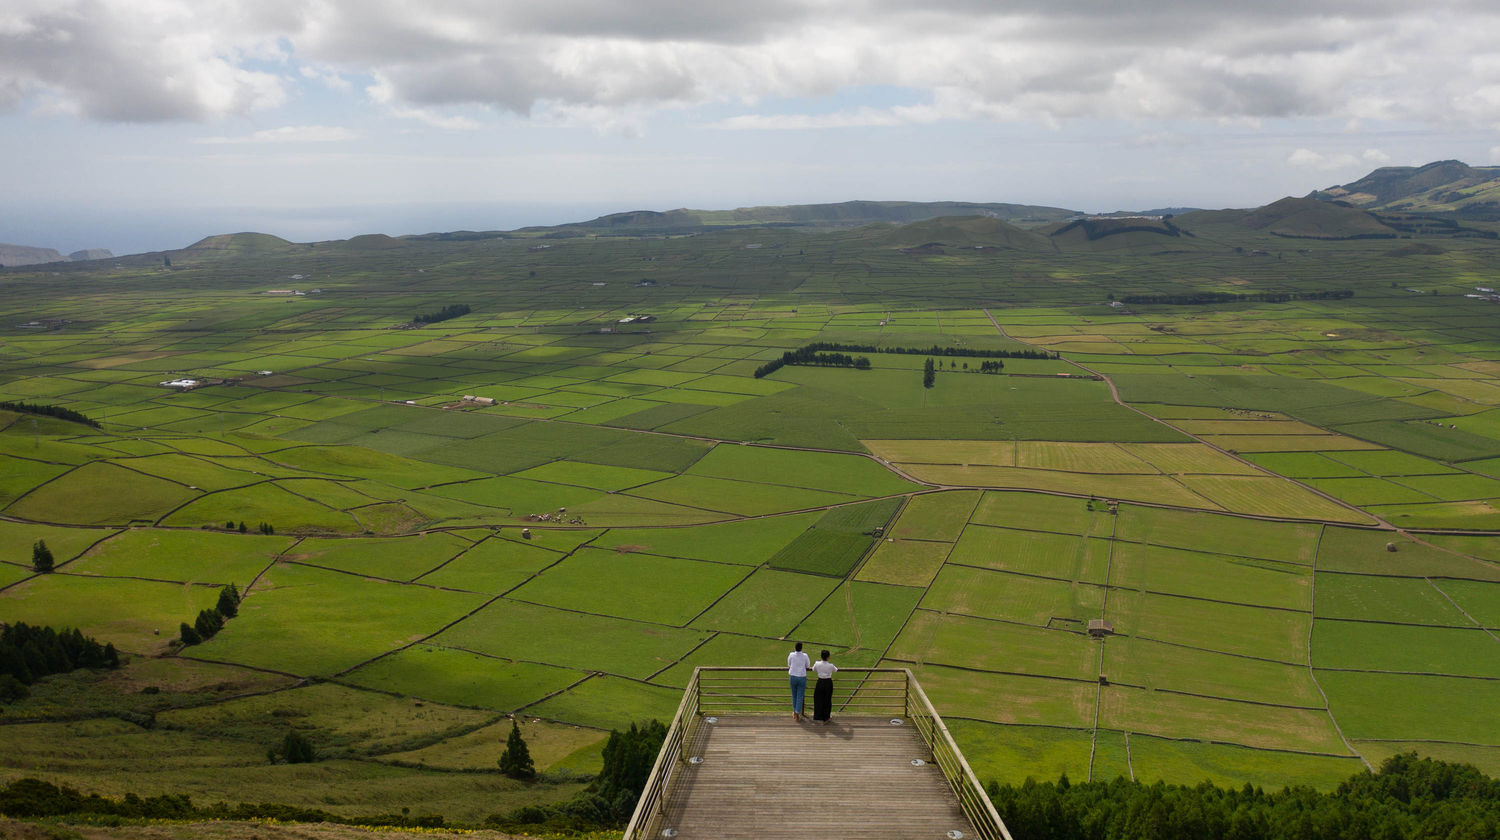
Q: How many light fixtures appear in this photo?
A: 6